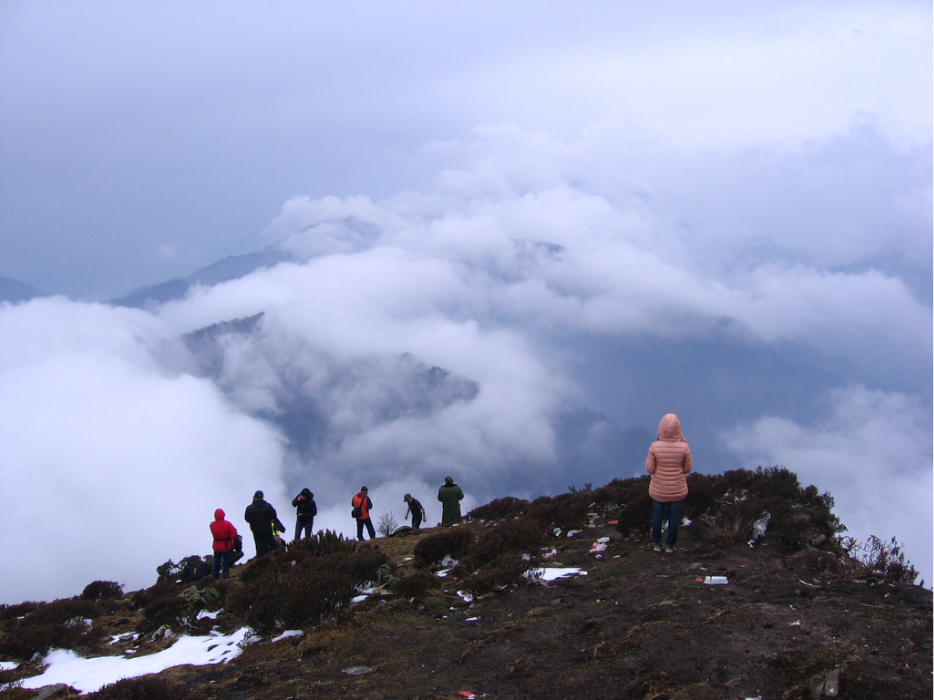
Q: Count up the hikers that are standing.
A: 7